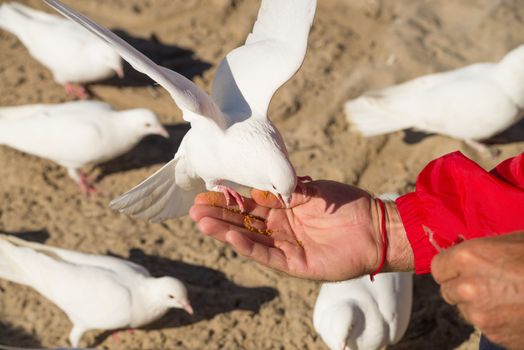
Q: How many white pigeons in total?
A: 6